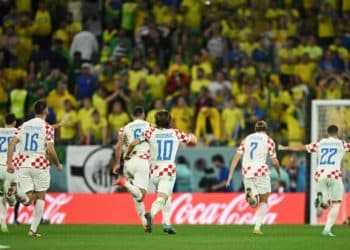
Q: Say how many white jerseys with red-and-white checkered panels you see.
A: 6